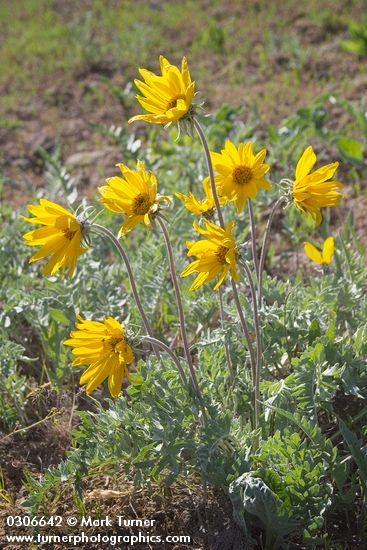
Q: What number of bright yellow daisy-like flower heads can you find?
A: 9